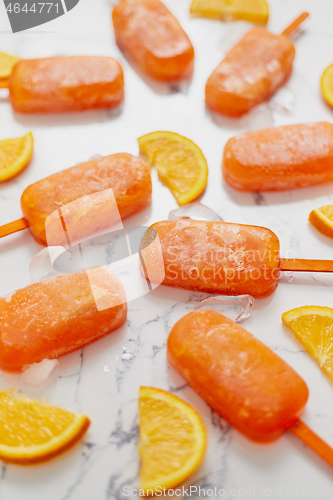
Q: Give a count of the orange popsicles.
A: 8